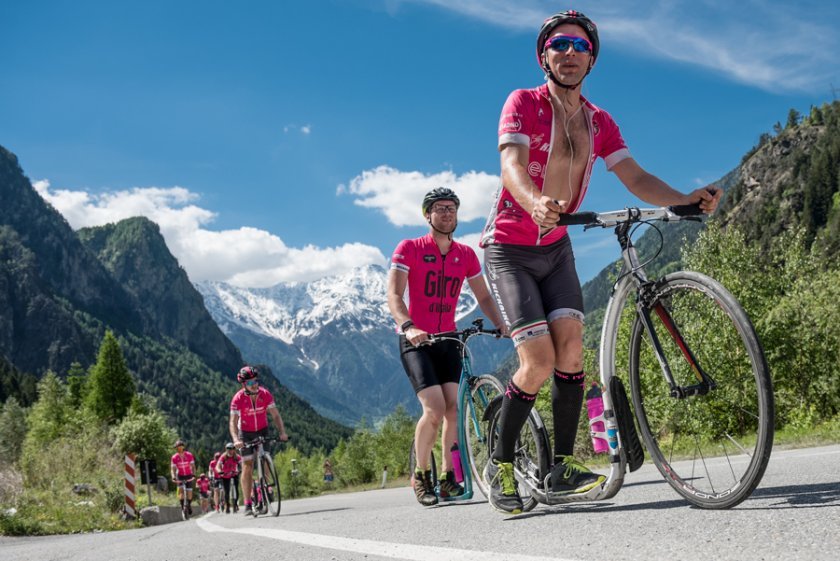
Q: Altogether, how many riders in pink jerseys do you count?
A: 7